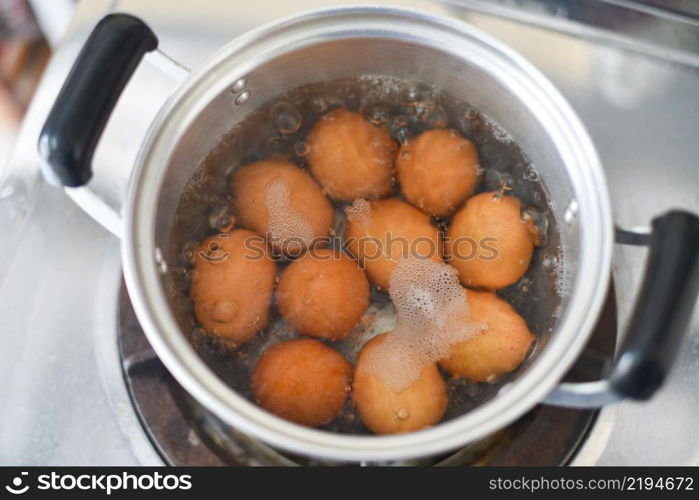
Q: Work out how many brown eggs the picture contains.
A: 10